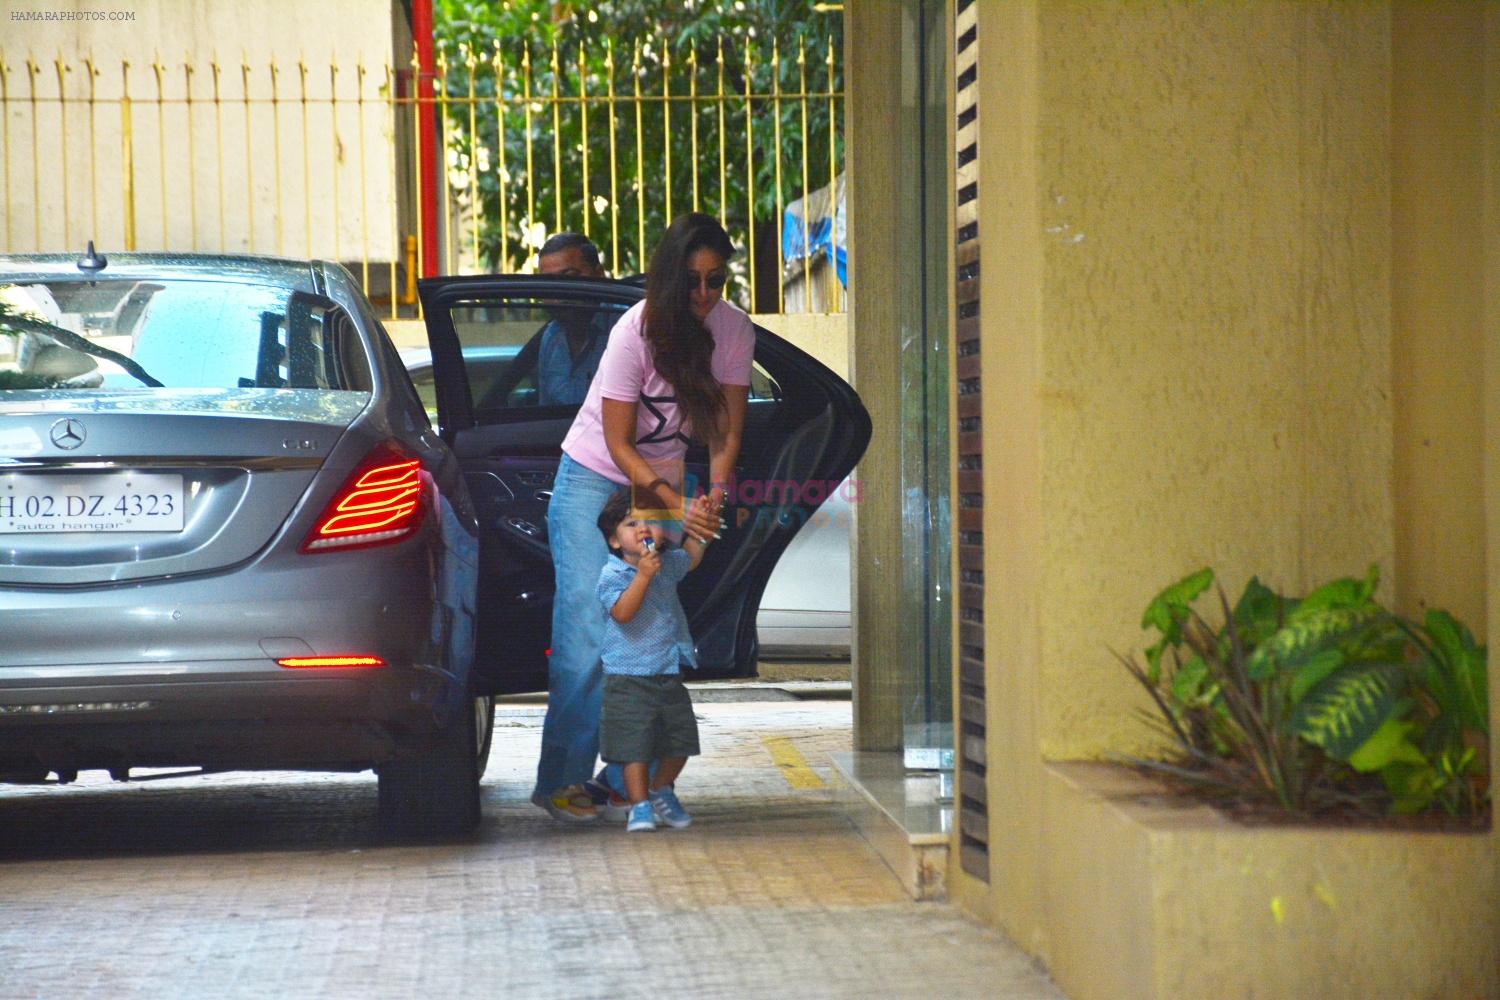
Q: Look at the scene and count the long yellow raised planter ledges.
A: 1